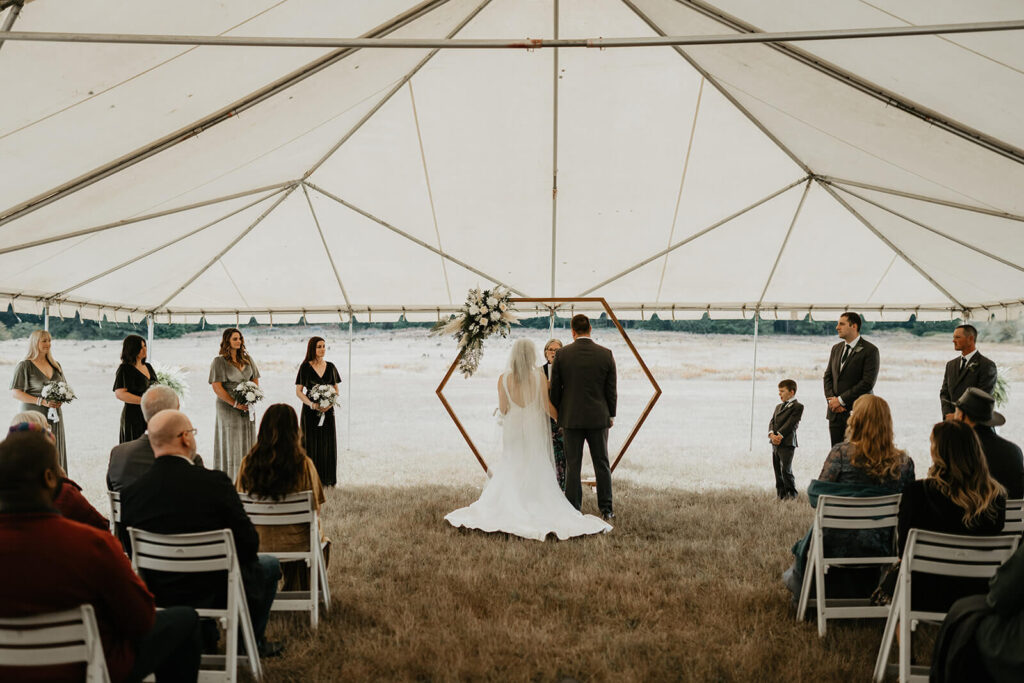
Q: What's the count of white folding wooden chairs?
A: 7